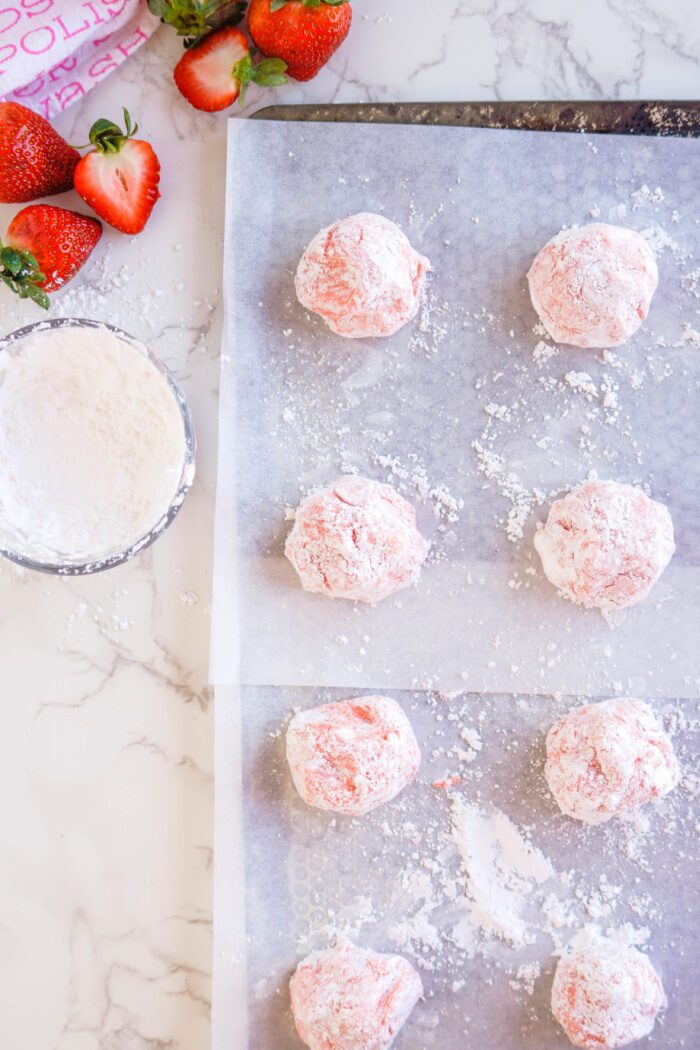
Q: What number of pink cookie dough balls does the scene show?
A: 8